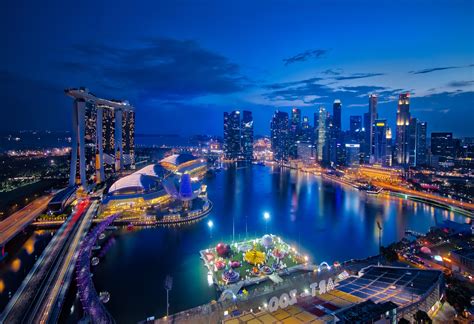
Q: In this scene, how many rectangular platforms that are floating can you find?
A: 1